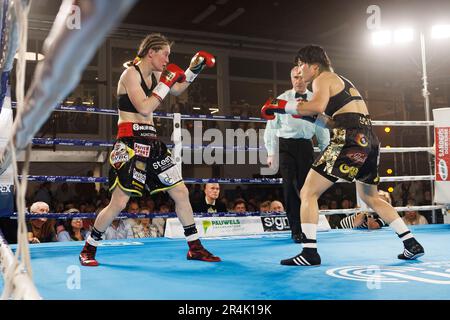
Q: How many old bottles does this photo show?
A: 0